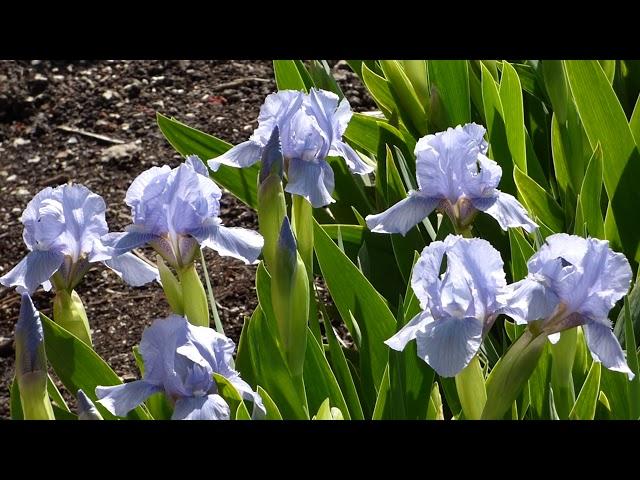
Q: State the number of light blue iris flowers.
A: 7